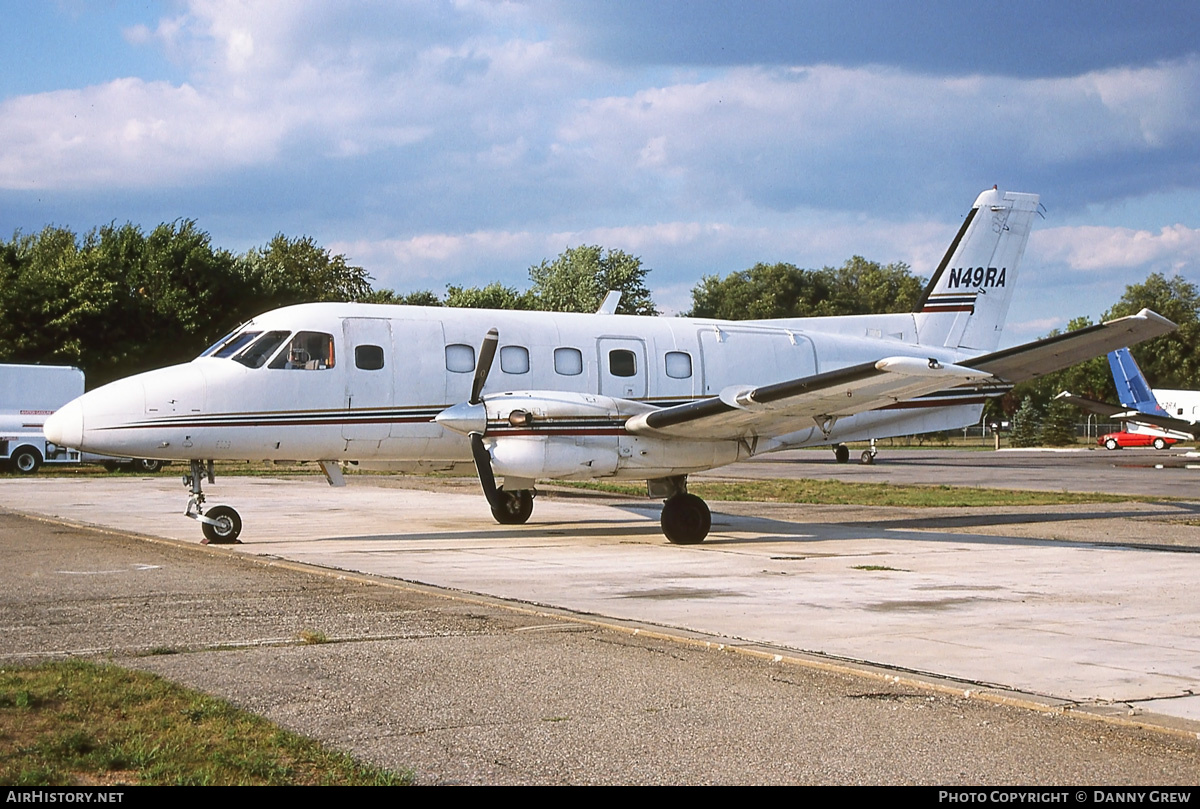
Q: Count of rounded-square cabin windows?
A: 6